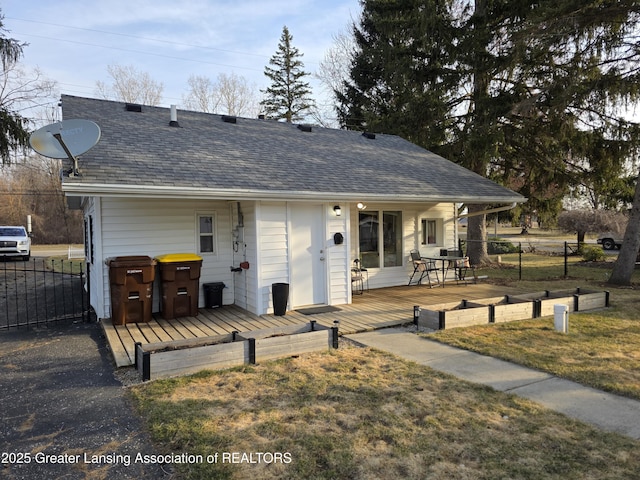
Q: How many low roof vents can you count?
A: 4